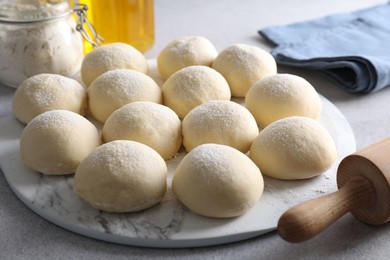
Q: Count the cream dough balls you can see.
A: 13